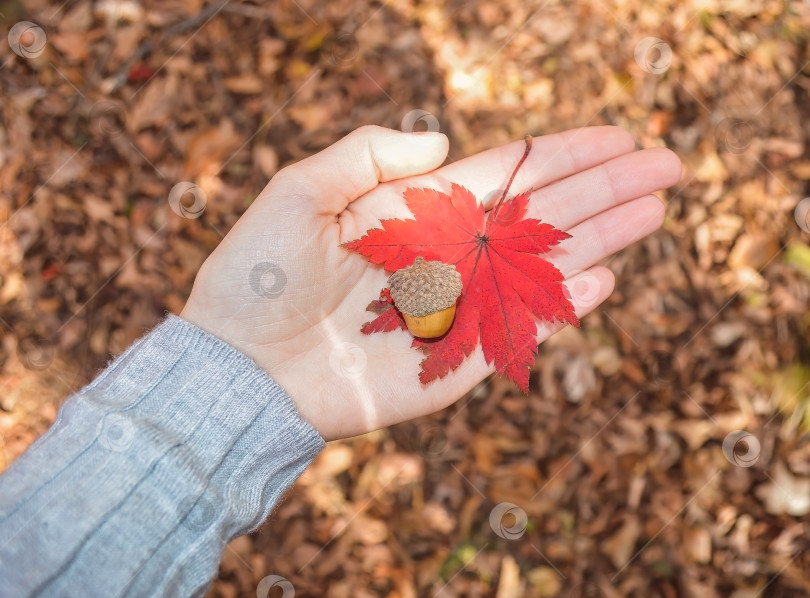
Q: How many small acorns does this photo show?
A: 1